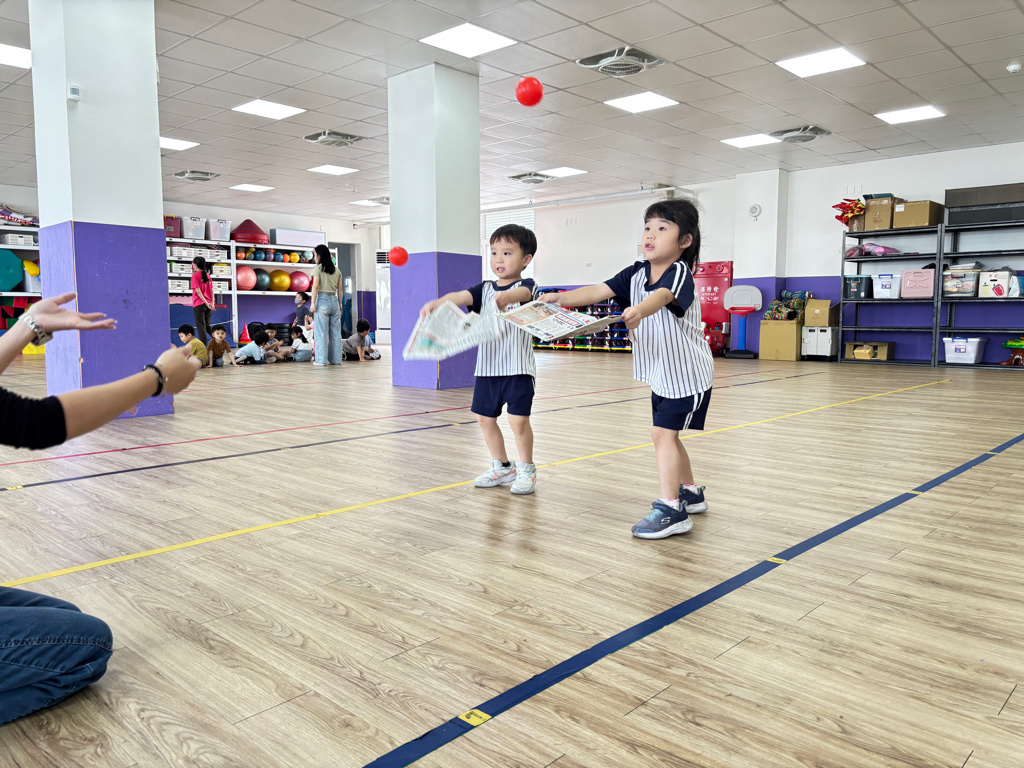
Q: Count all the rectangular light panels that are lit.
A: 12